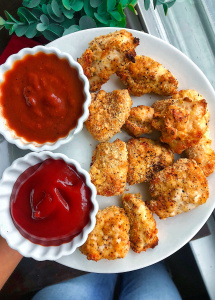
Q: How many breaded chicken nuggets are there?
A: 11